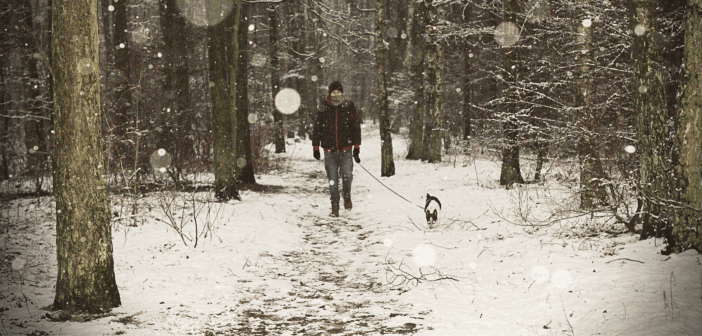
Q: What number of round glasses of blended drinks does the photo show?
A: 0